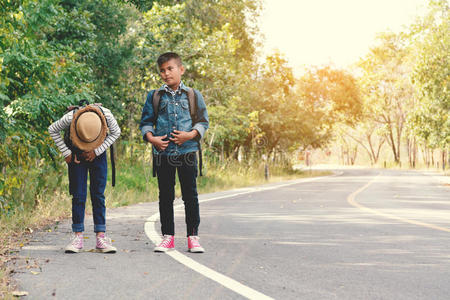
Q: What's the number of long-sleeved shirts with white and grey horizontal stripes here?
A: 1